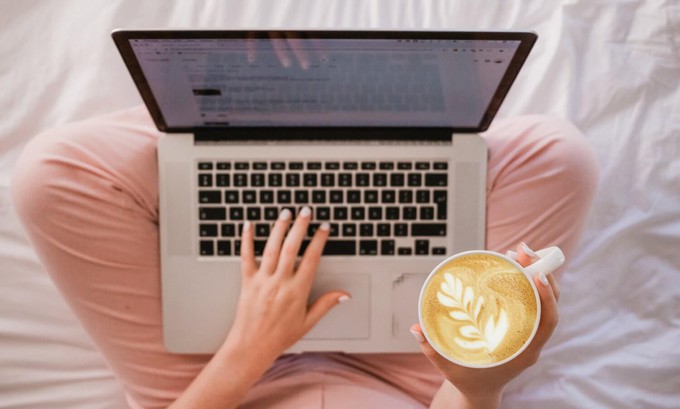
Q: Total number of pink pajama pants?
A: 1